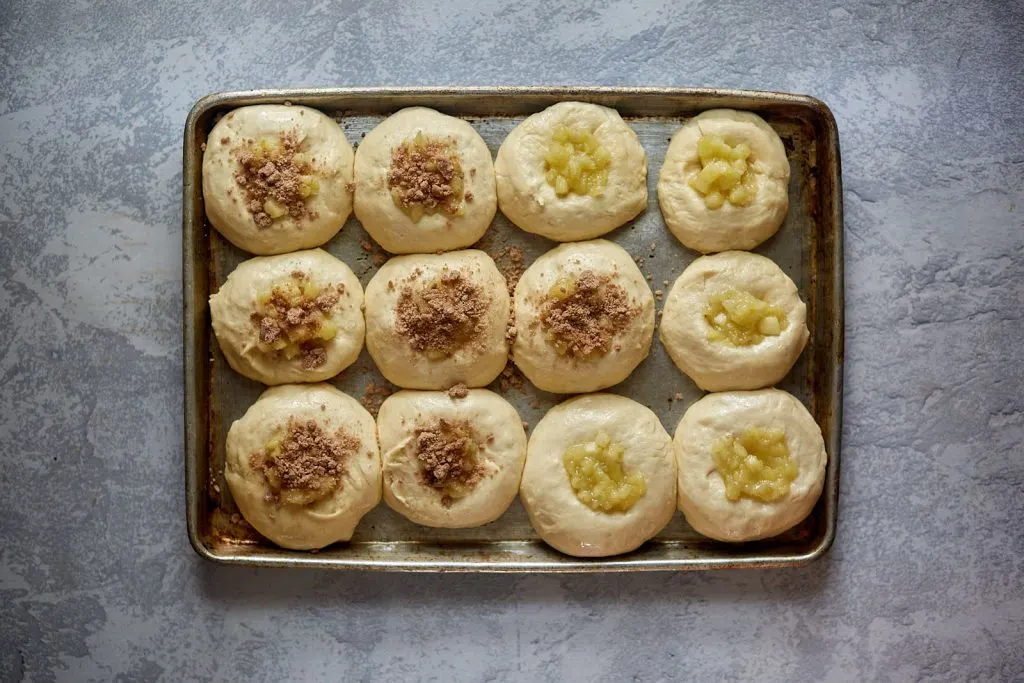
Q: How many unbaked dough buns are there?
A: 12